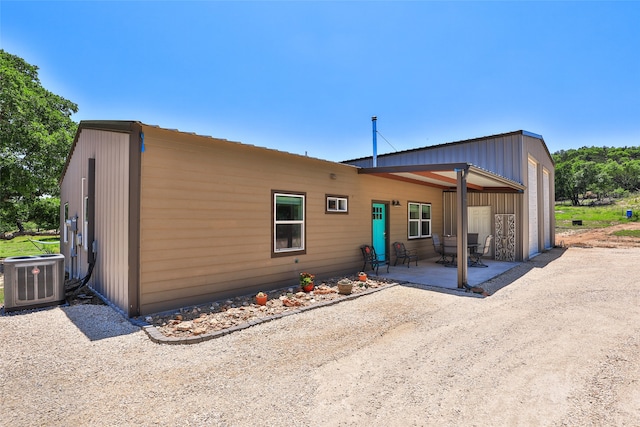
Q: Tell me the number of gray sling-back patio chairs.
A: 4